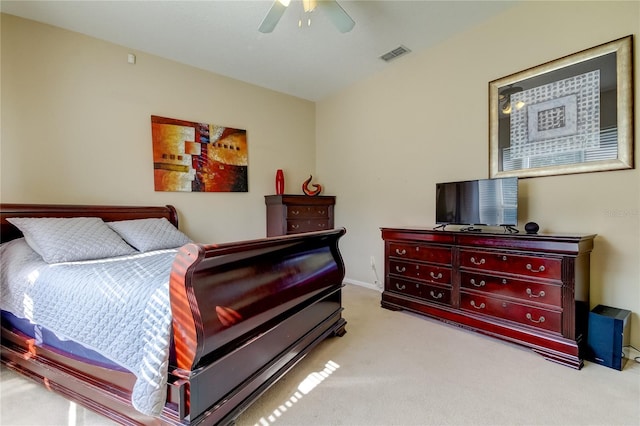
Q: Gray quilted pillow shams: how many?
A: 2